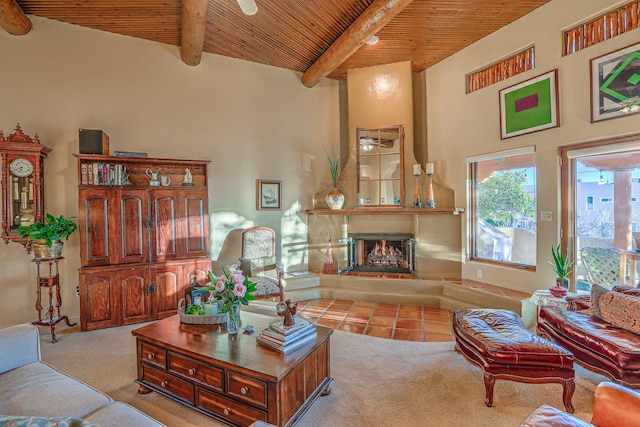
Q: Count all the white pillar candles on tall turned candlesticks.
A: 2